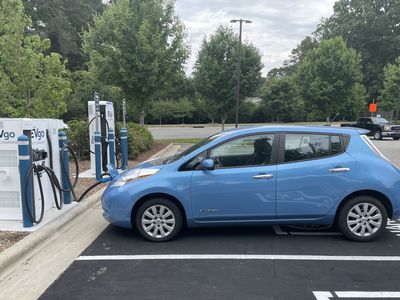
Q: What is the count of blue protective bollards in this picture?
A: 5